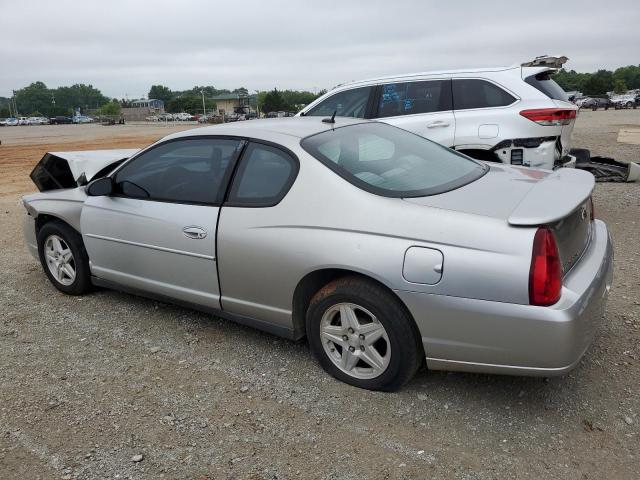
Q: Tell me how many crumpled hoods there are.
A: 1